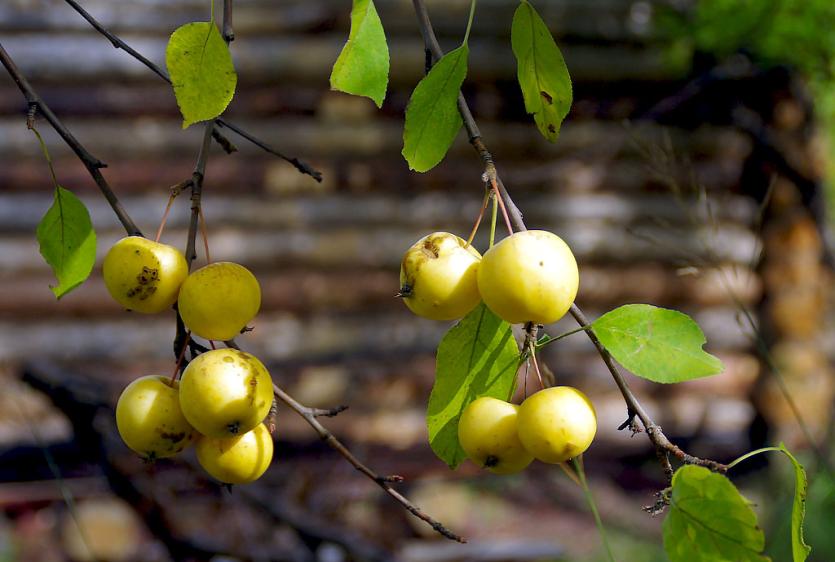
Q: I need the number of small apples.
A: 9